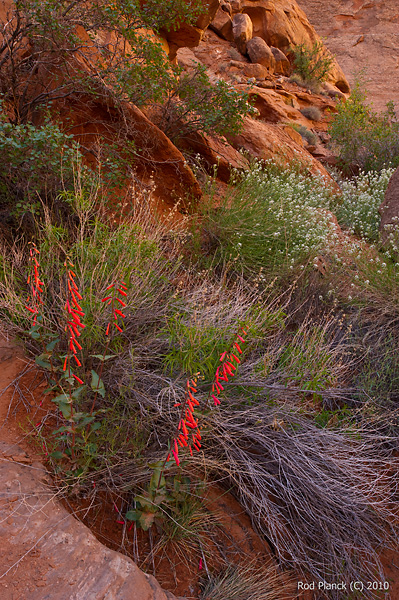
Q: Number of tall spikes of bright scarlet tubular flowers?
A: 5